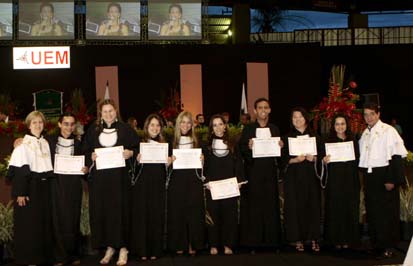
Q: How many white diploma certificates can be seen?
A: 8